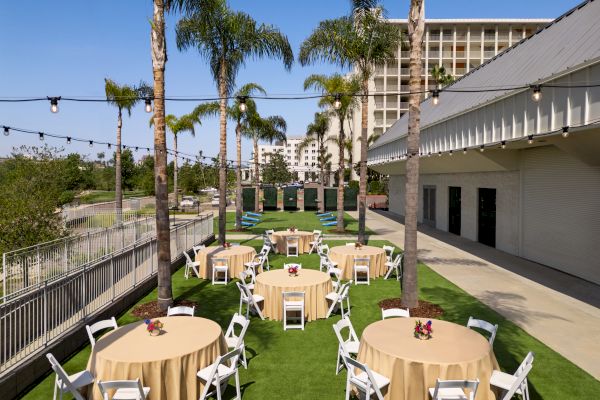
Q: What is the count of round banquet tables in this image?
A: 6